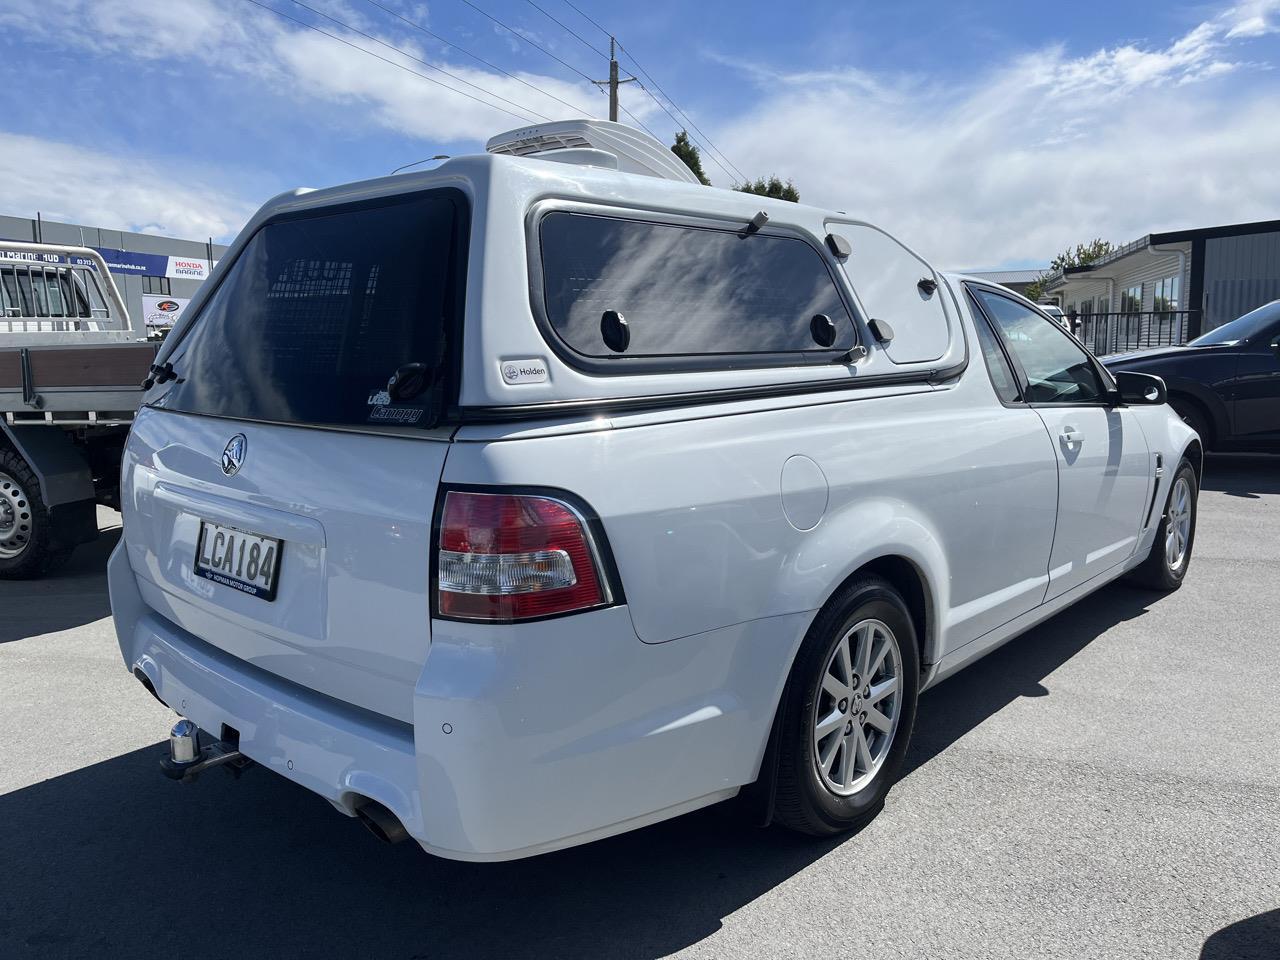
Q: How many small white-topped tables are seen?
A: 0